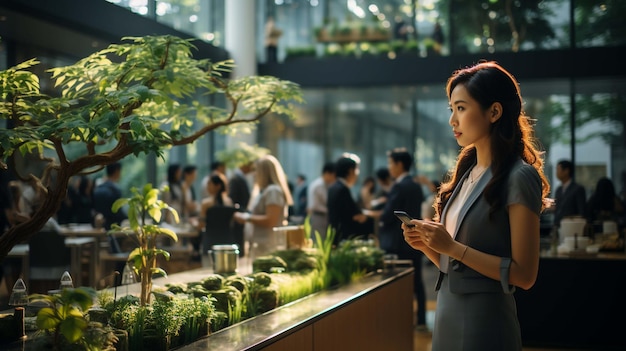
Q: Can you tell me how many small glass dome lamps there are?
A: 3